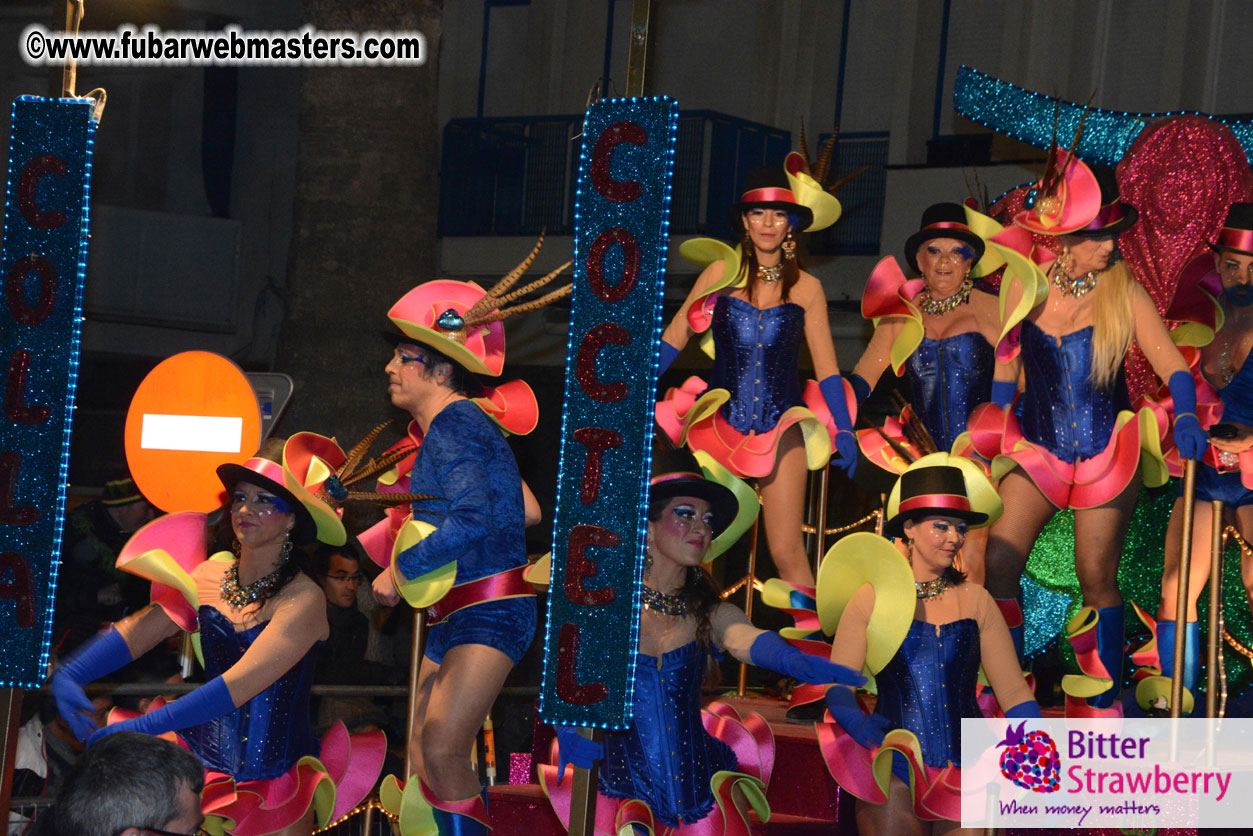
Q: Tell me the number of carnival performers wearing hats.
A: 8